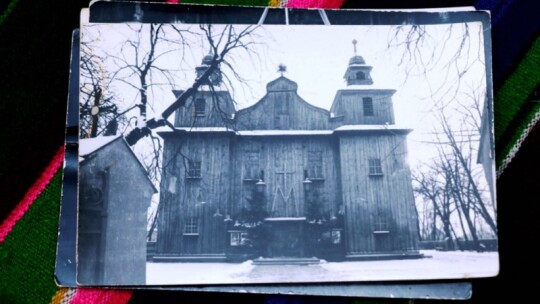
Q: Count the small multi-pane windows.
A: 4